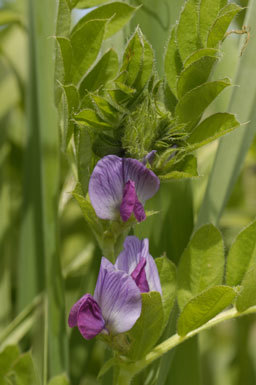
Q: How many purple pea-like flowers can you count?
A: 3